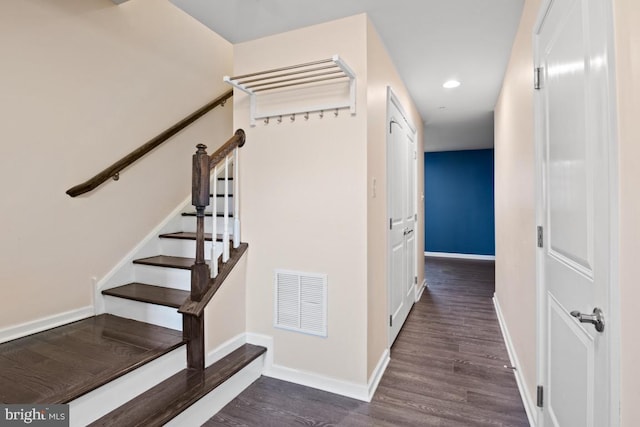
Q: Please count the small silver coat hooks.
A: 6